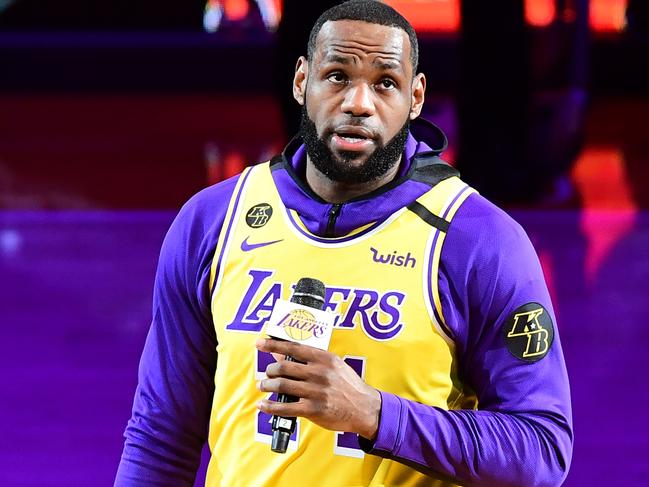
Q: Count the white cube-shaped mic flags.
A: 1